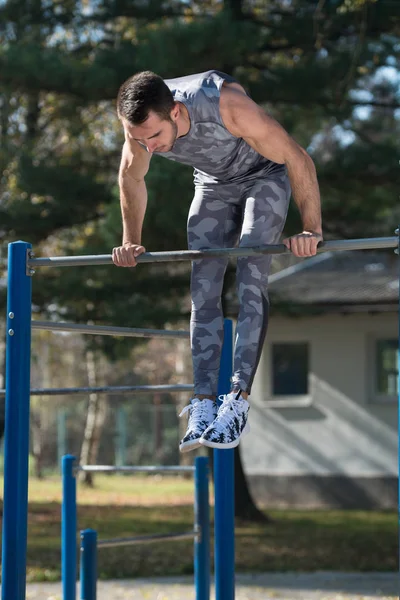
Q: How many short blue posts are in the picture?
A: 3